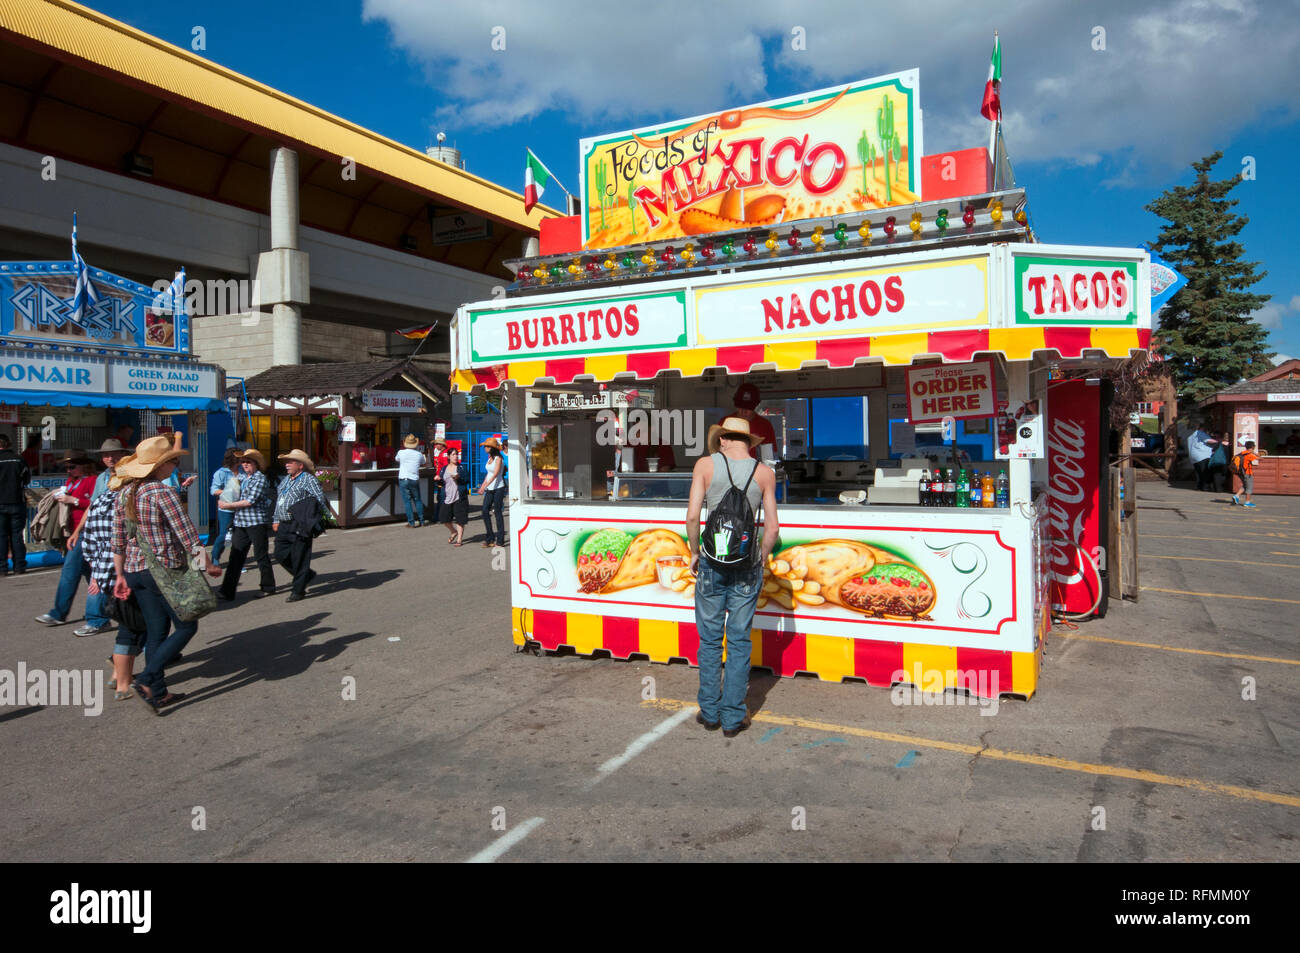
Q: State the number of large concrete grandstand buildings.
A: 1